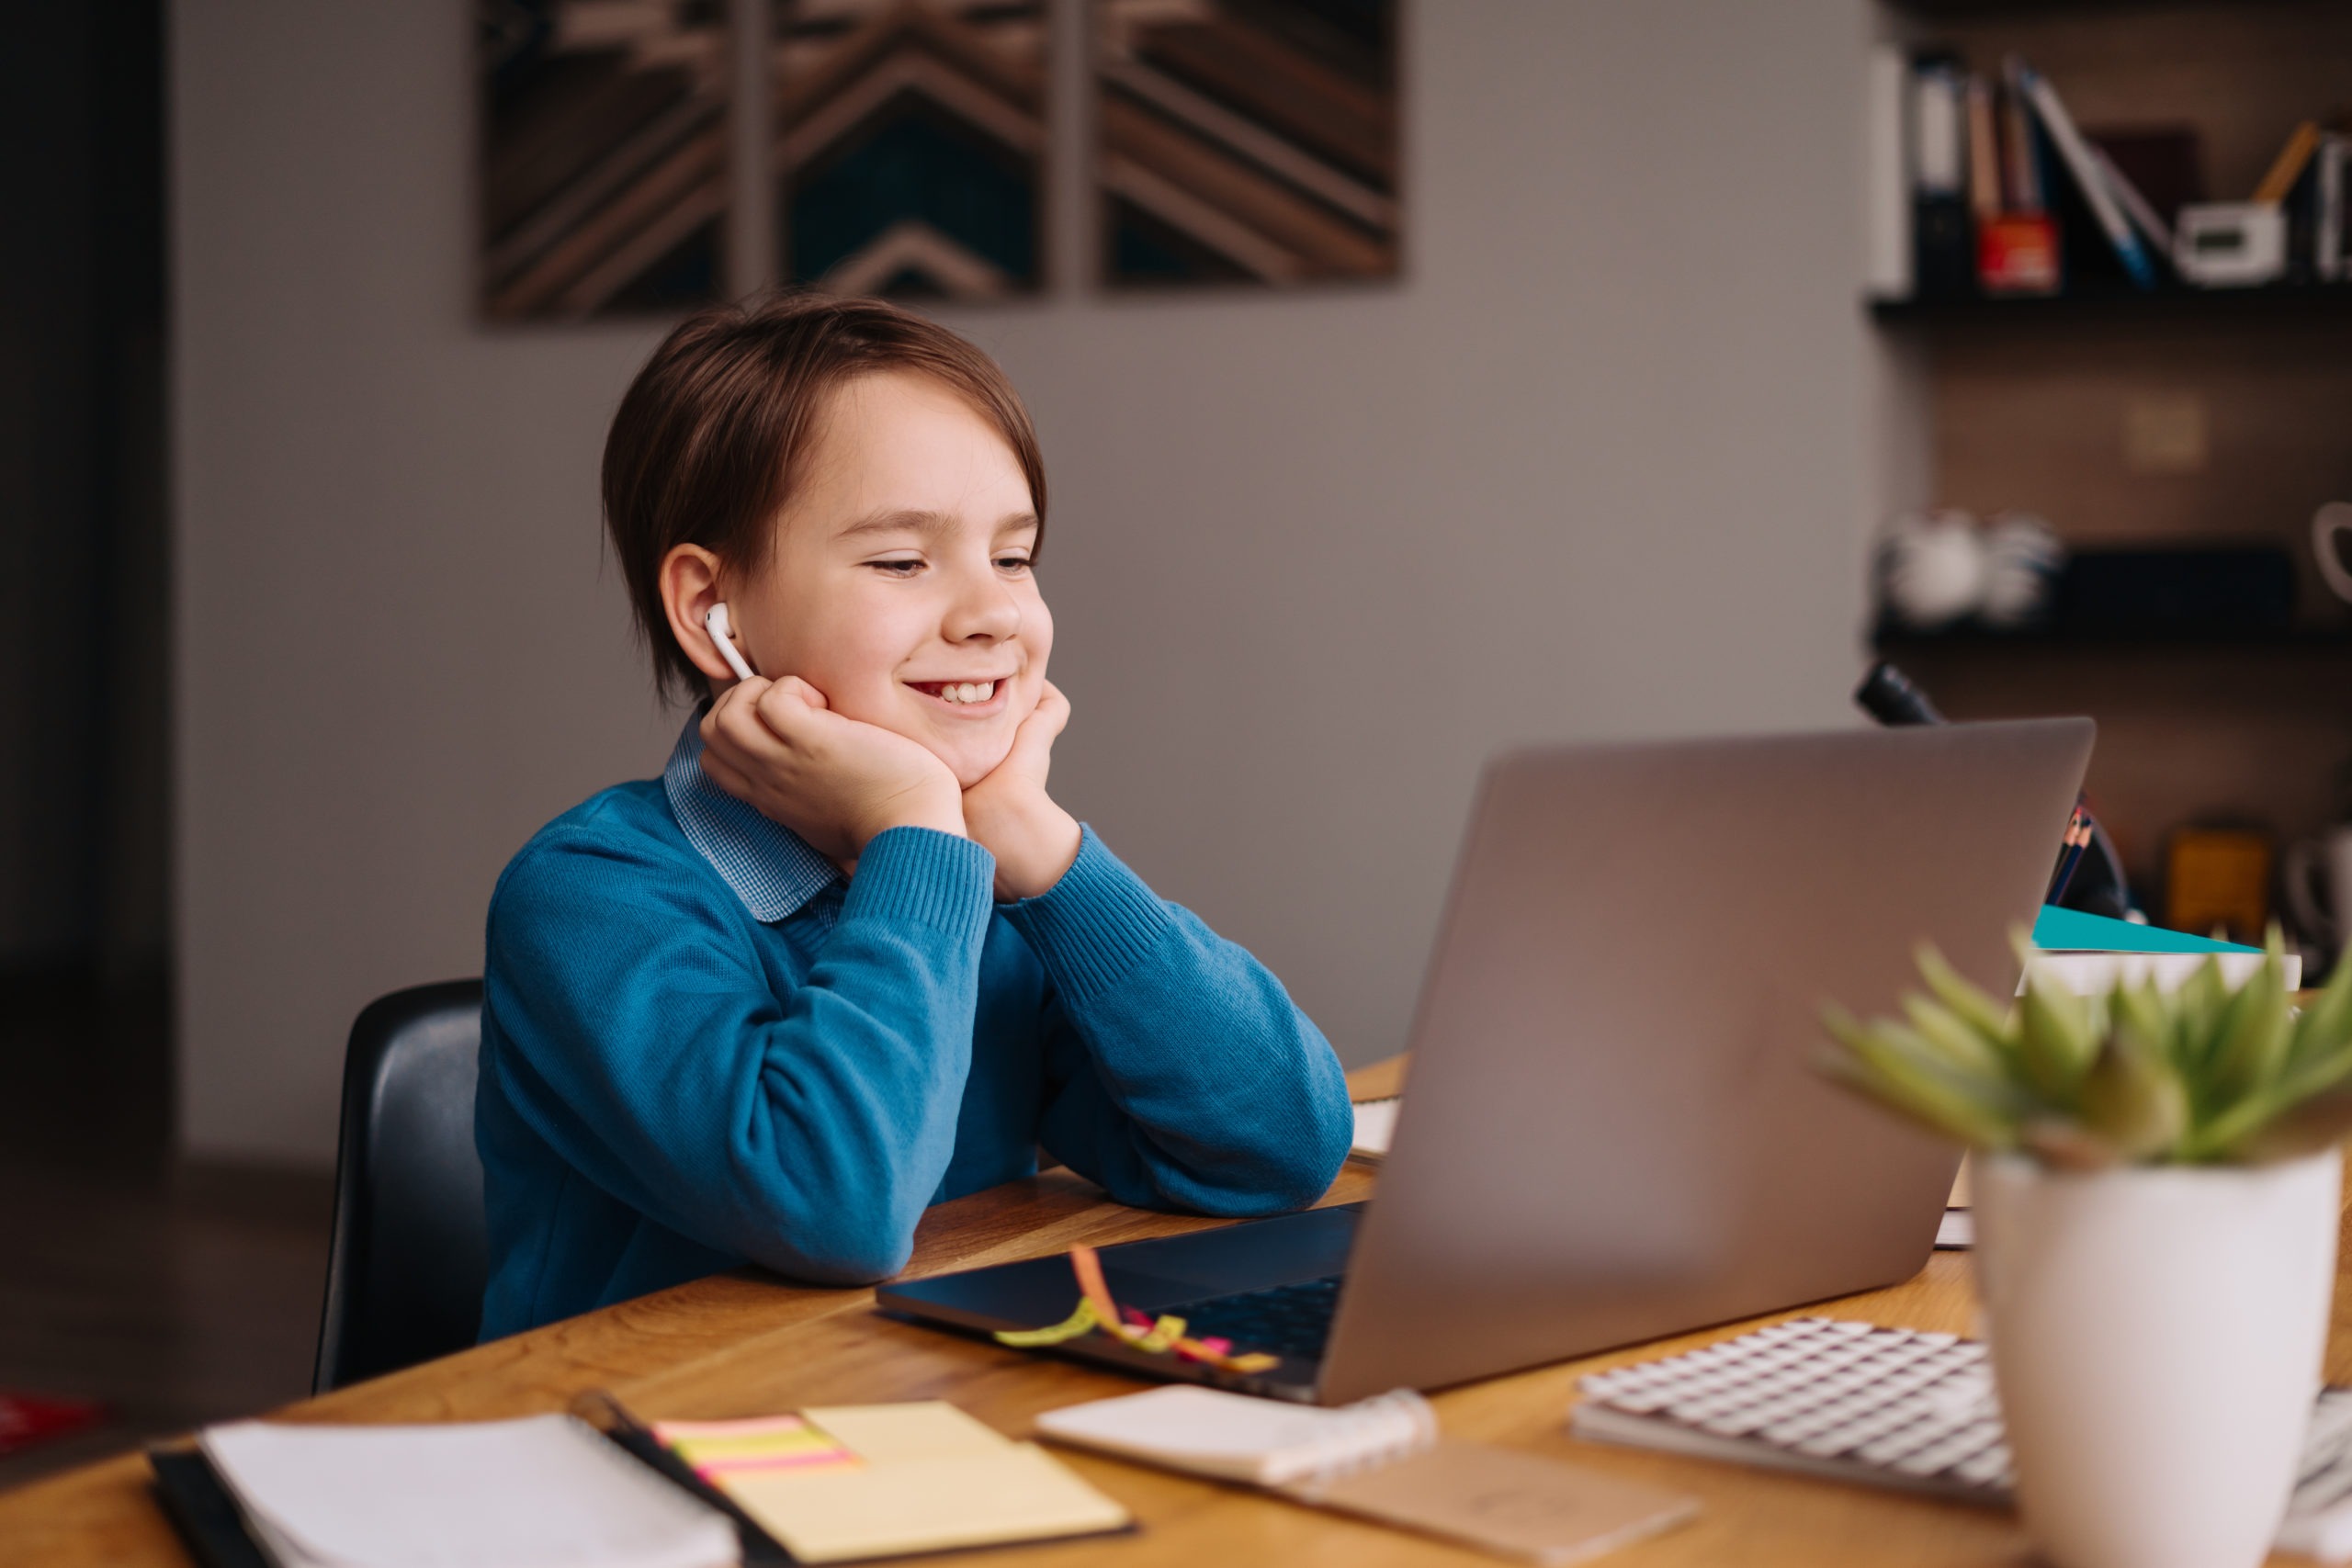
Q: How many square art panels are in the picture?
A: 3